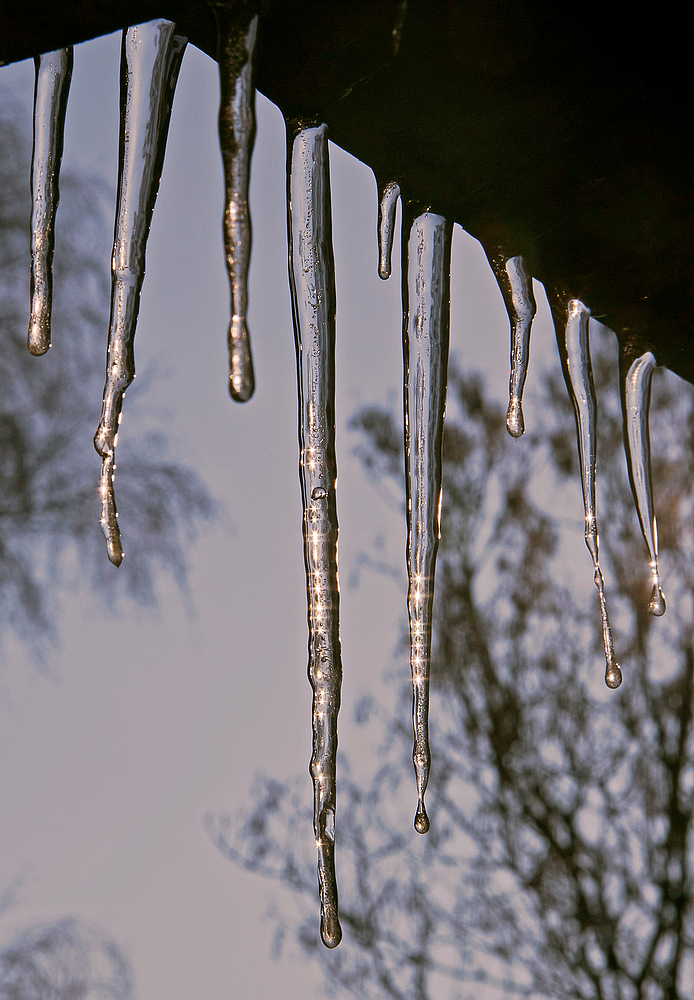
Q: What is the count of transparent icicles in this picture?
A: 9